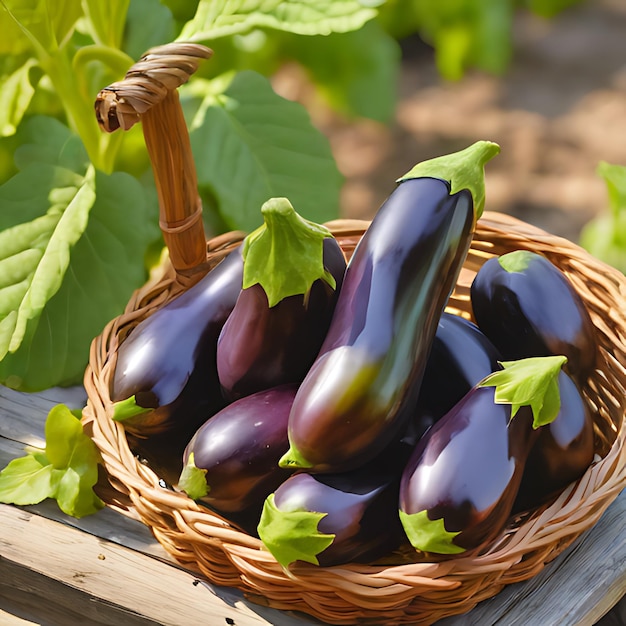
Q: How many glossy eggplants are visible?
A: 9